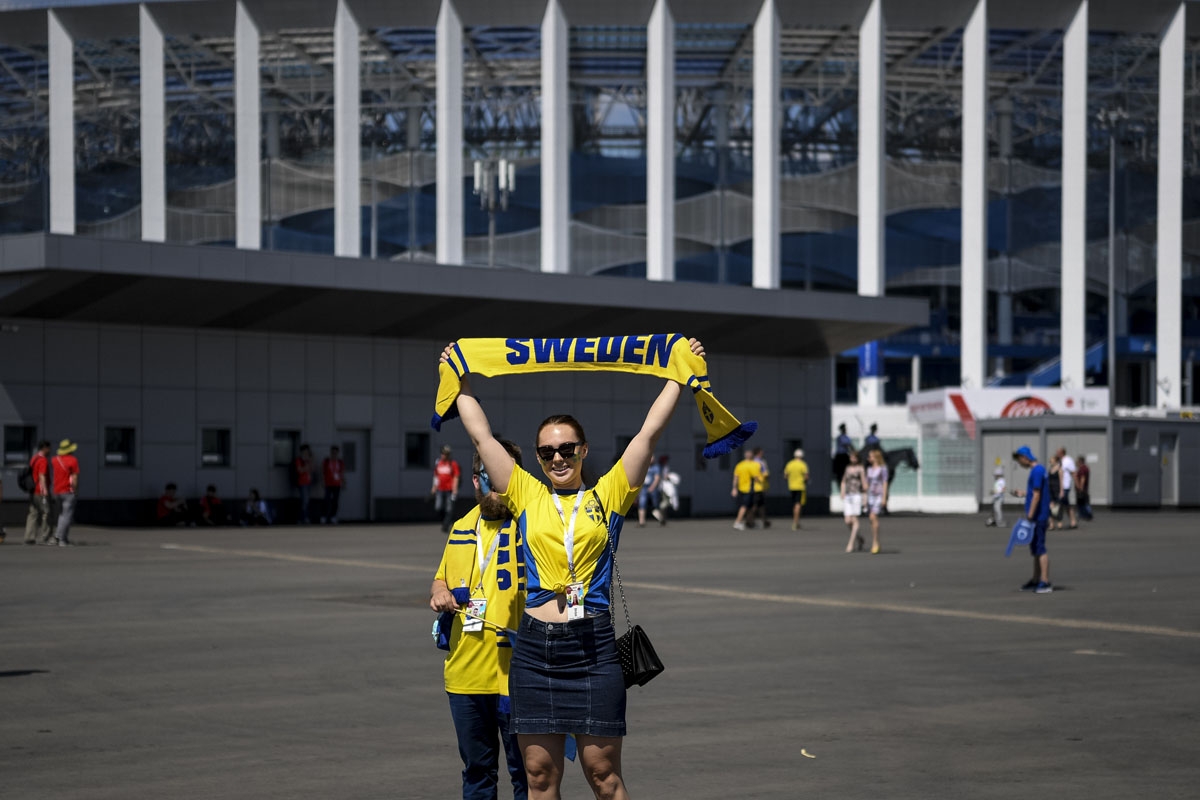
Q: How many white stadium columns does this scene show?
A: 12